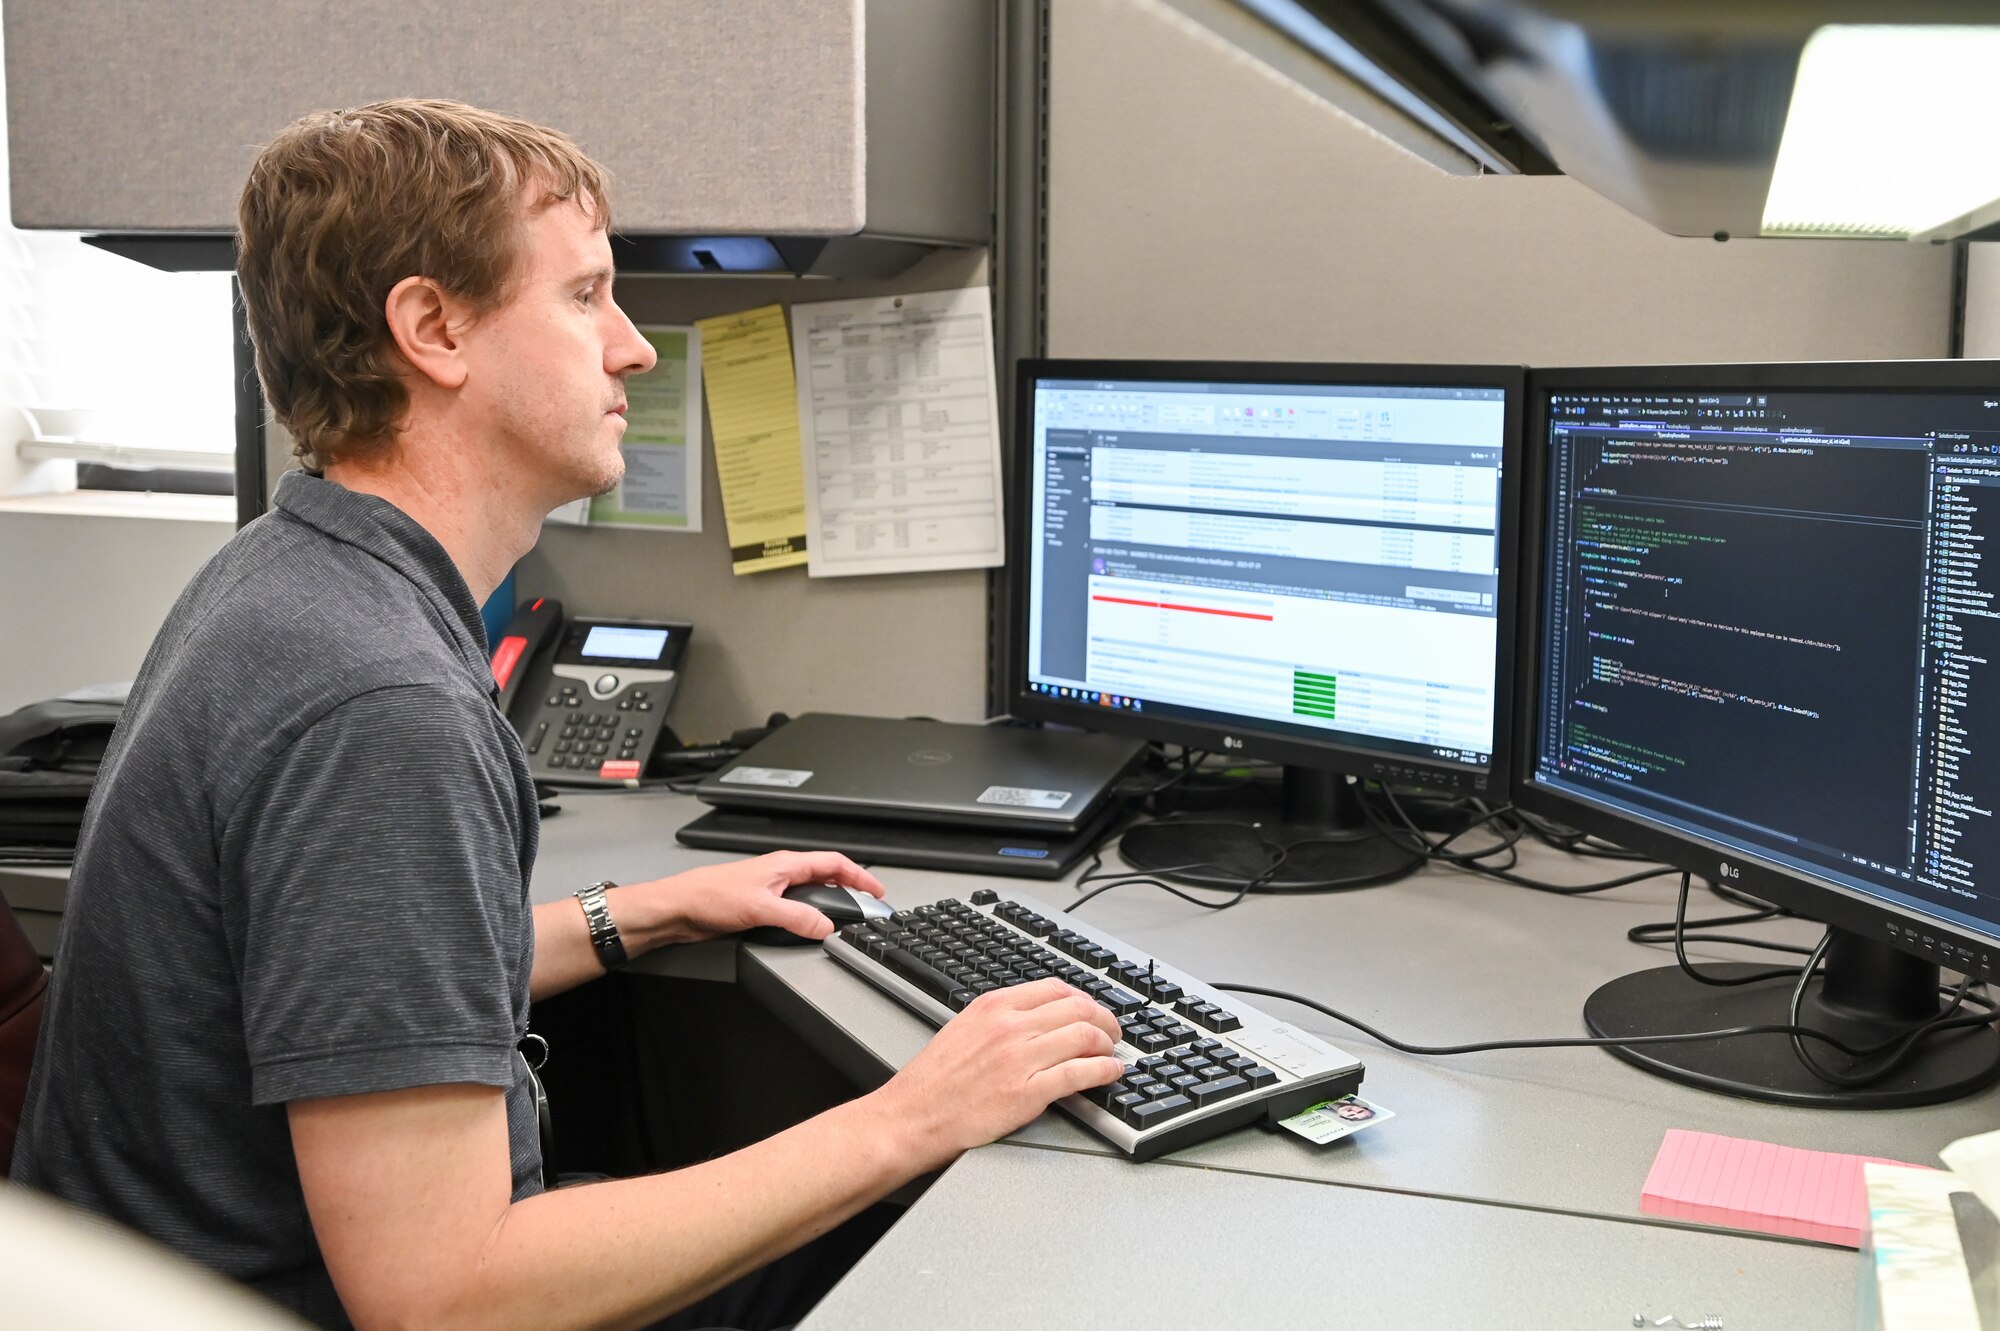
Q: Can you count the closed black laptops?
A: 2